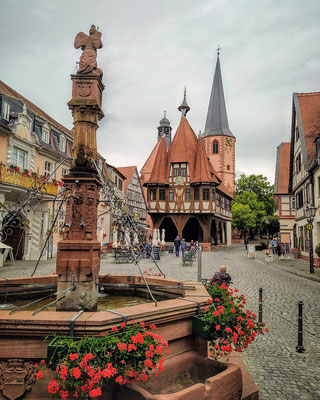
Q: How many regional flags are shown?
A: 0